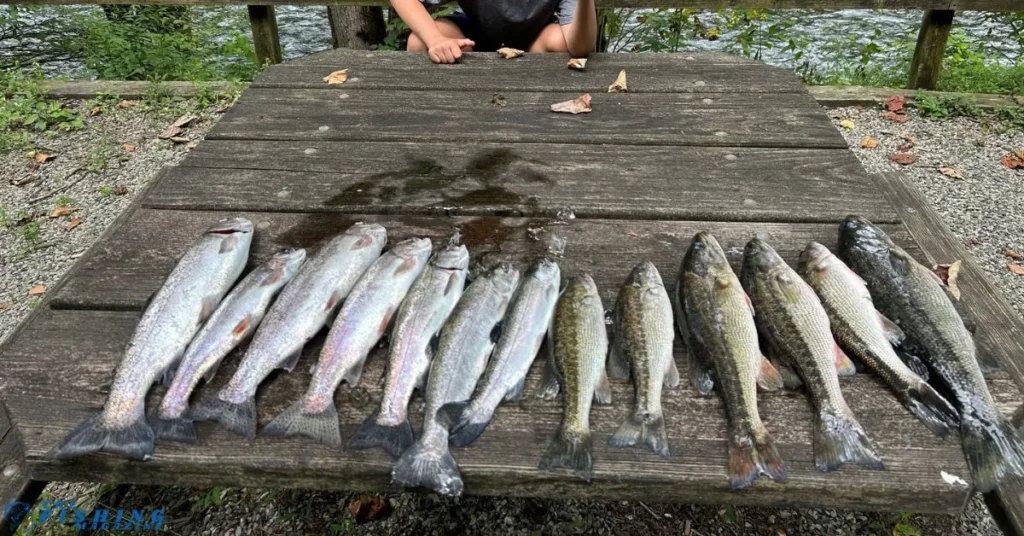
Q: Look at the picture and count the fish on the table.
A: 13